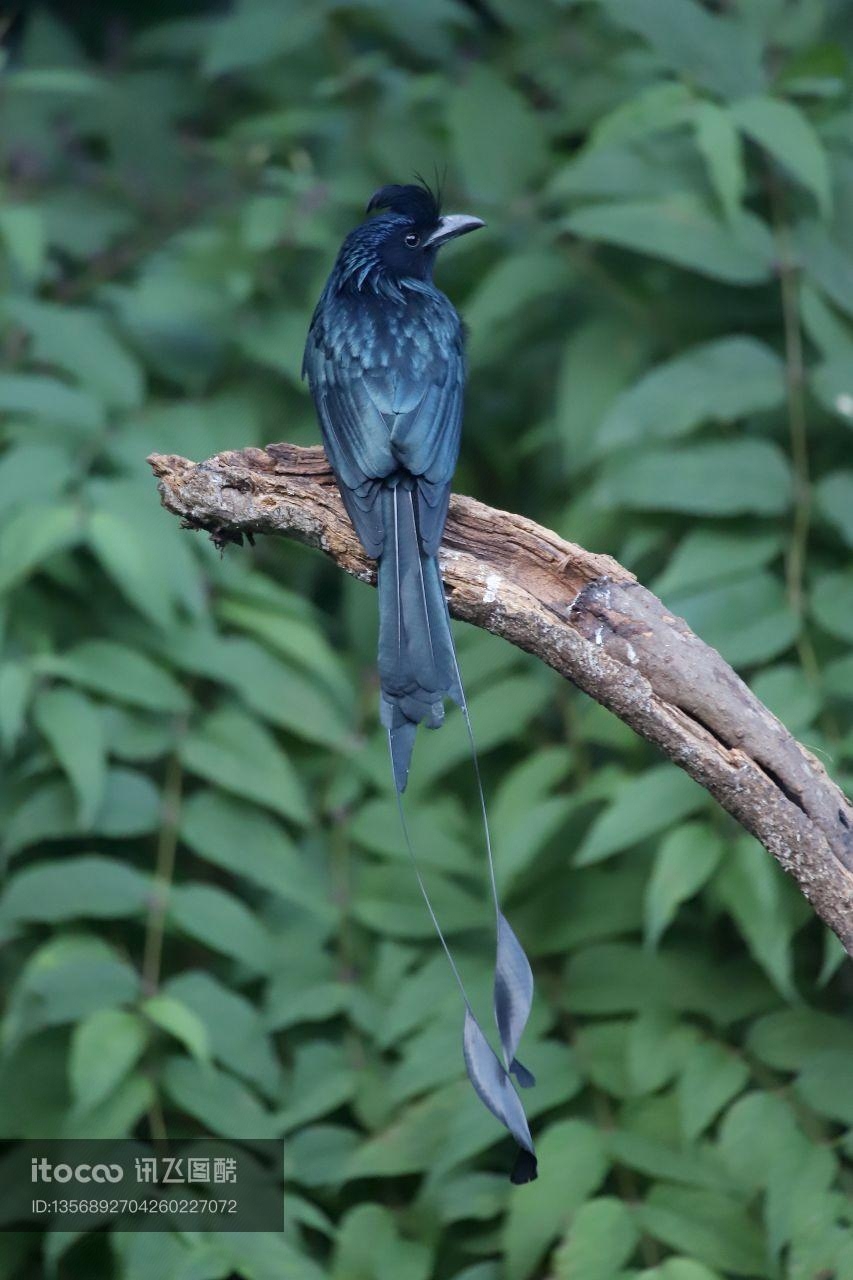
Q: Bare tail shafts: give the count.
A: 2